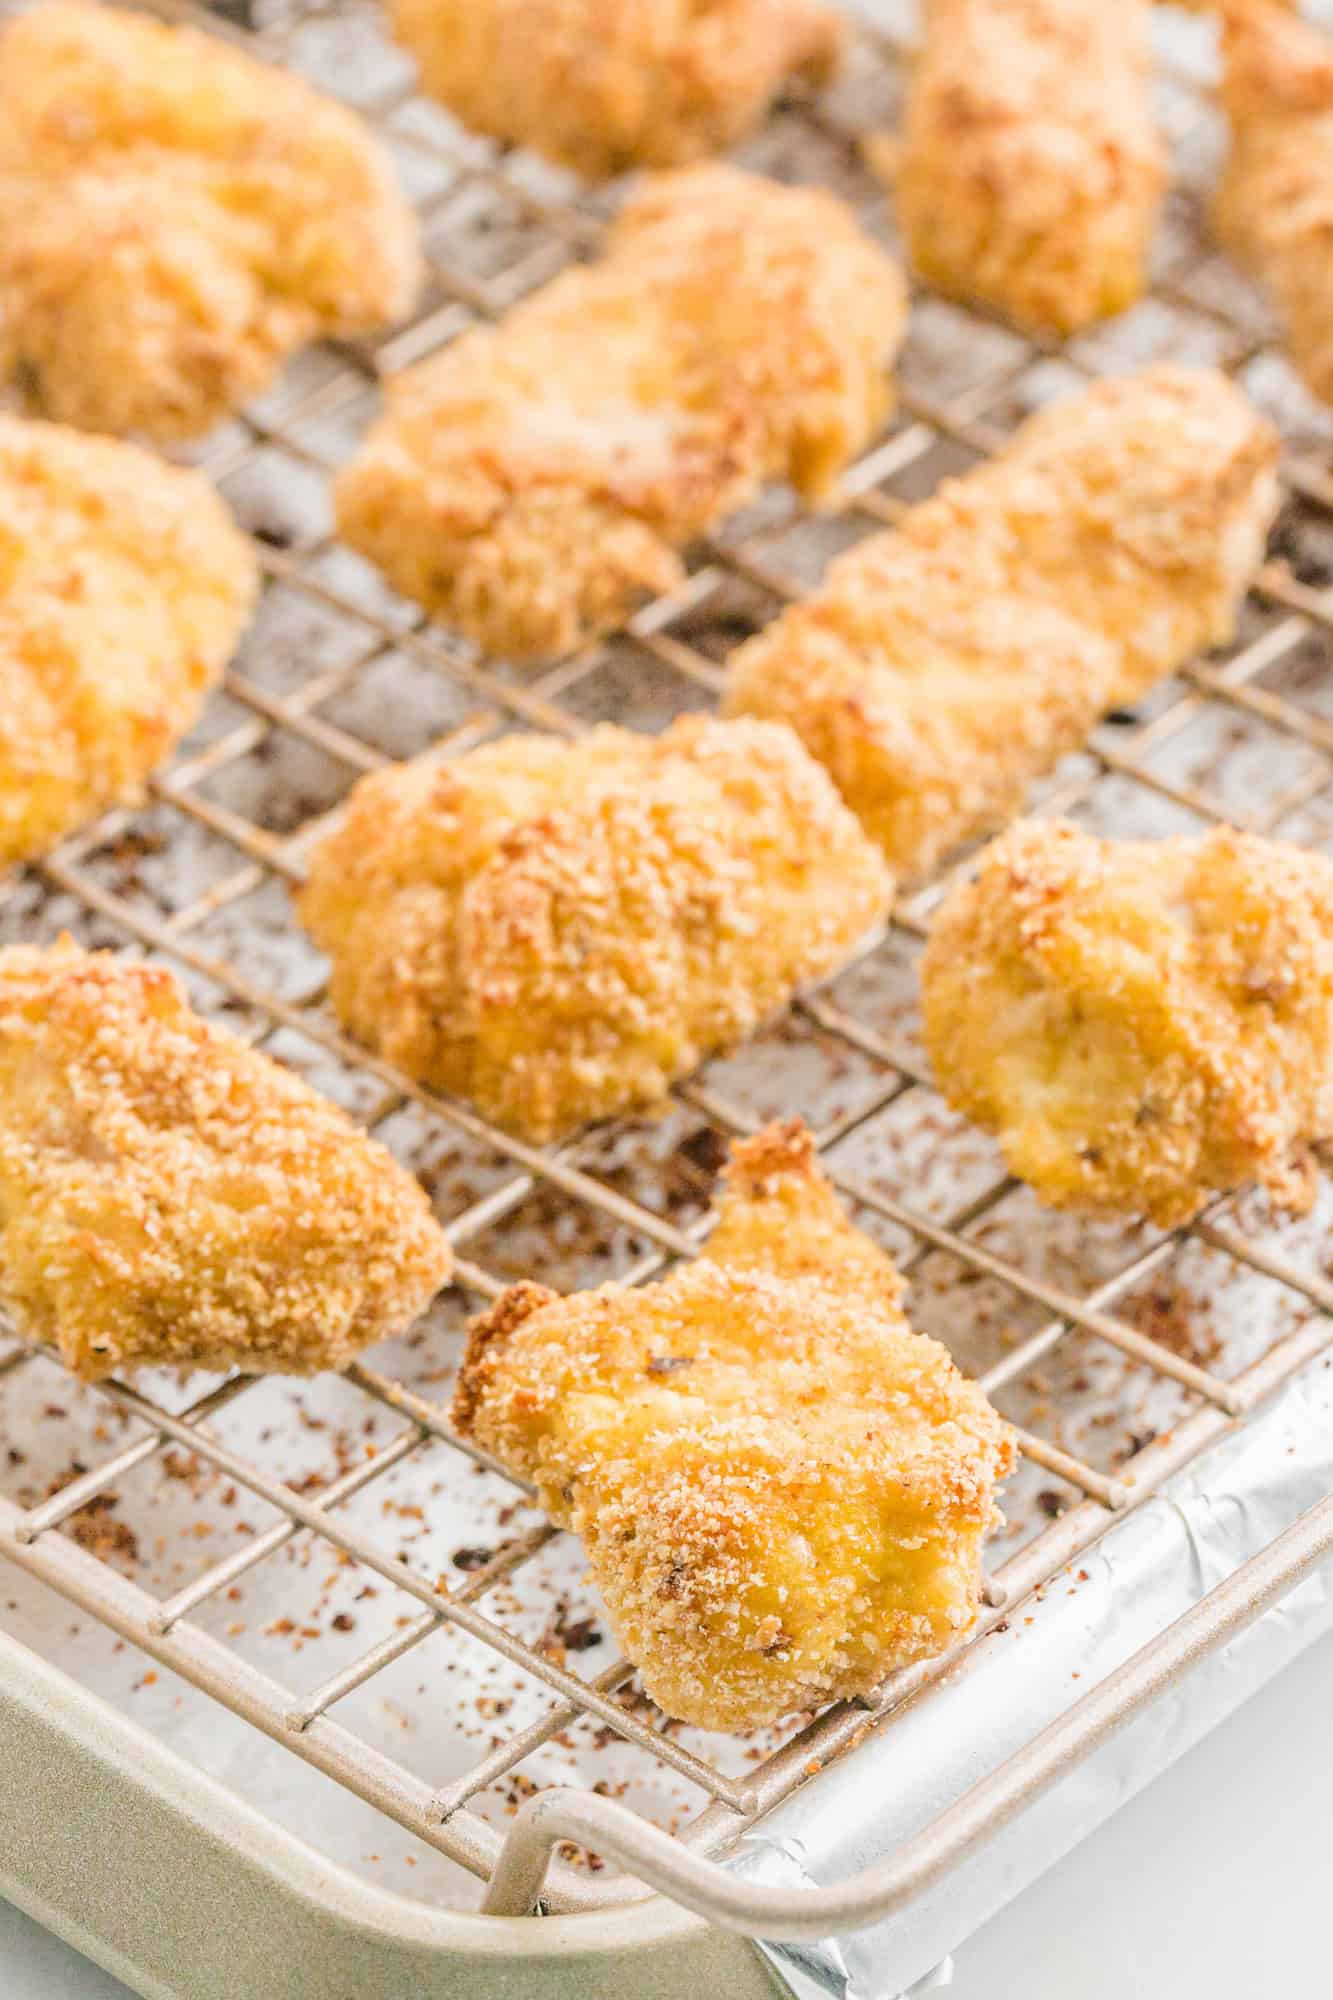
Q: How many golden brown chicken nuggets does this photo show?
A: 11